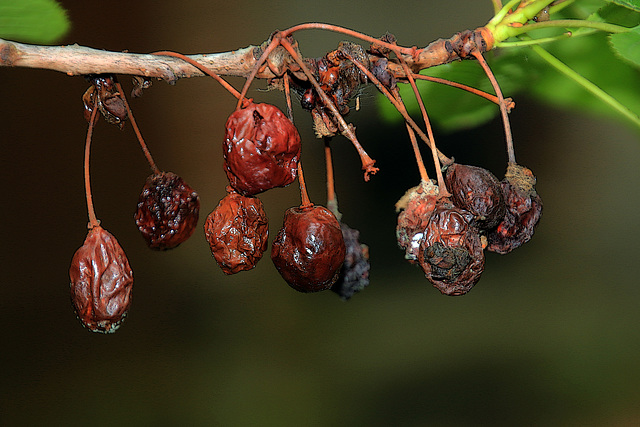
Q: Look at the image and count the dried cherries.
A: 10